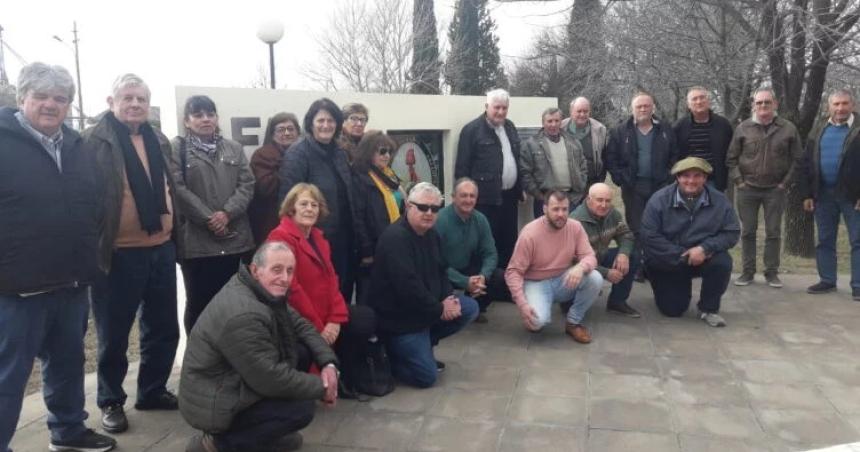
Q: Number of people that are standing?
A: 14